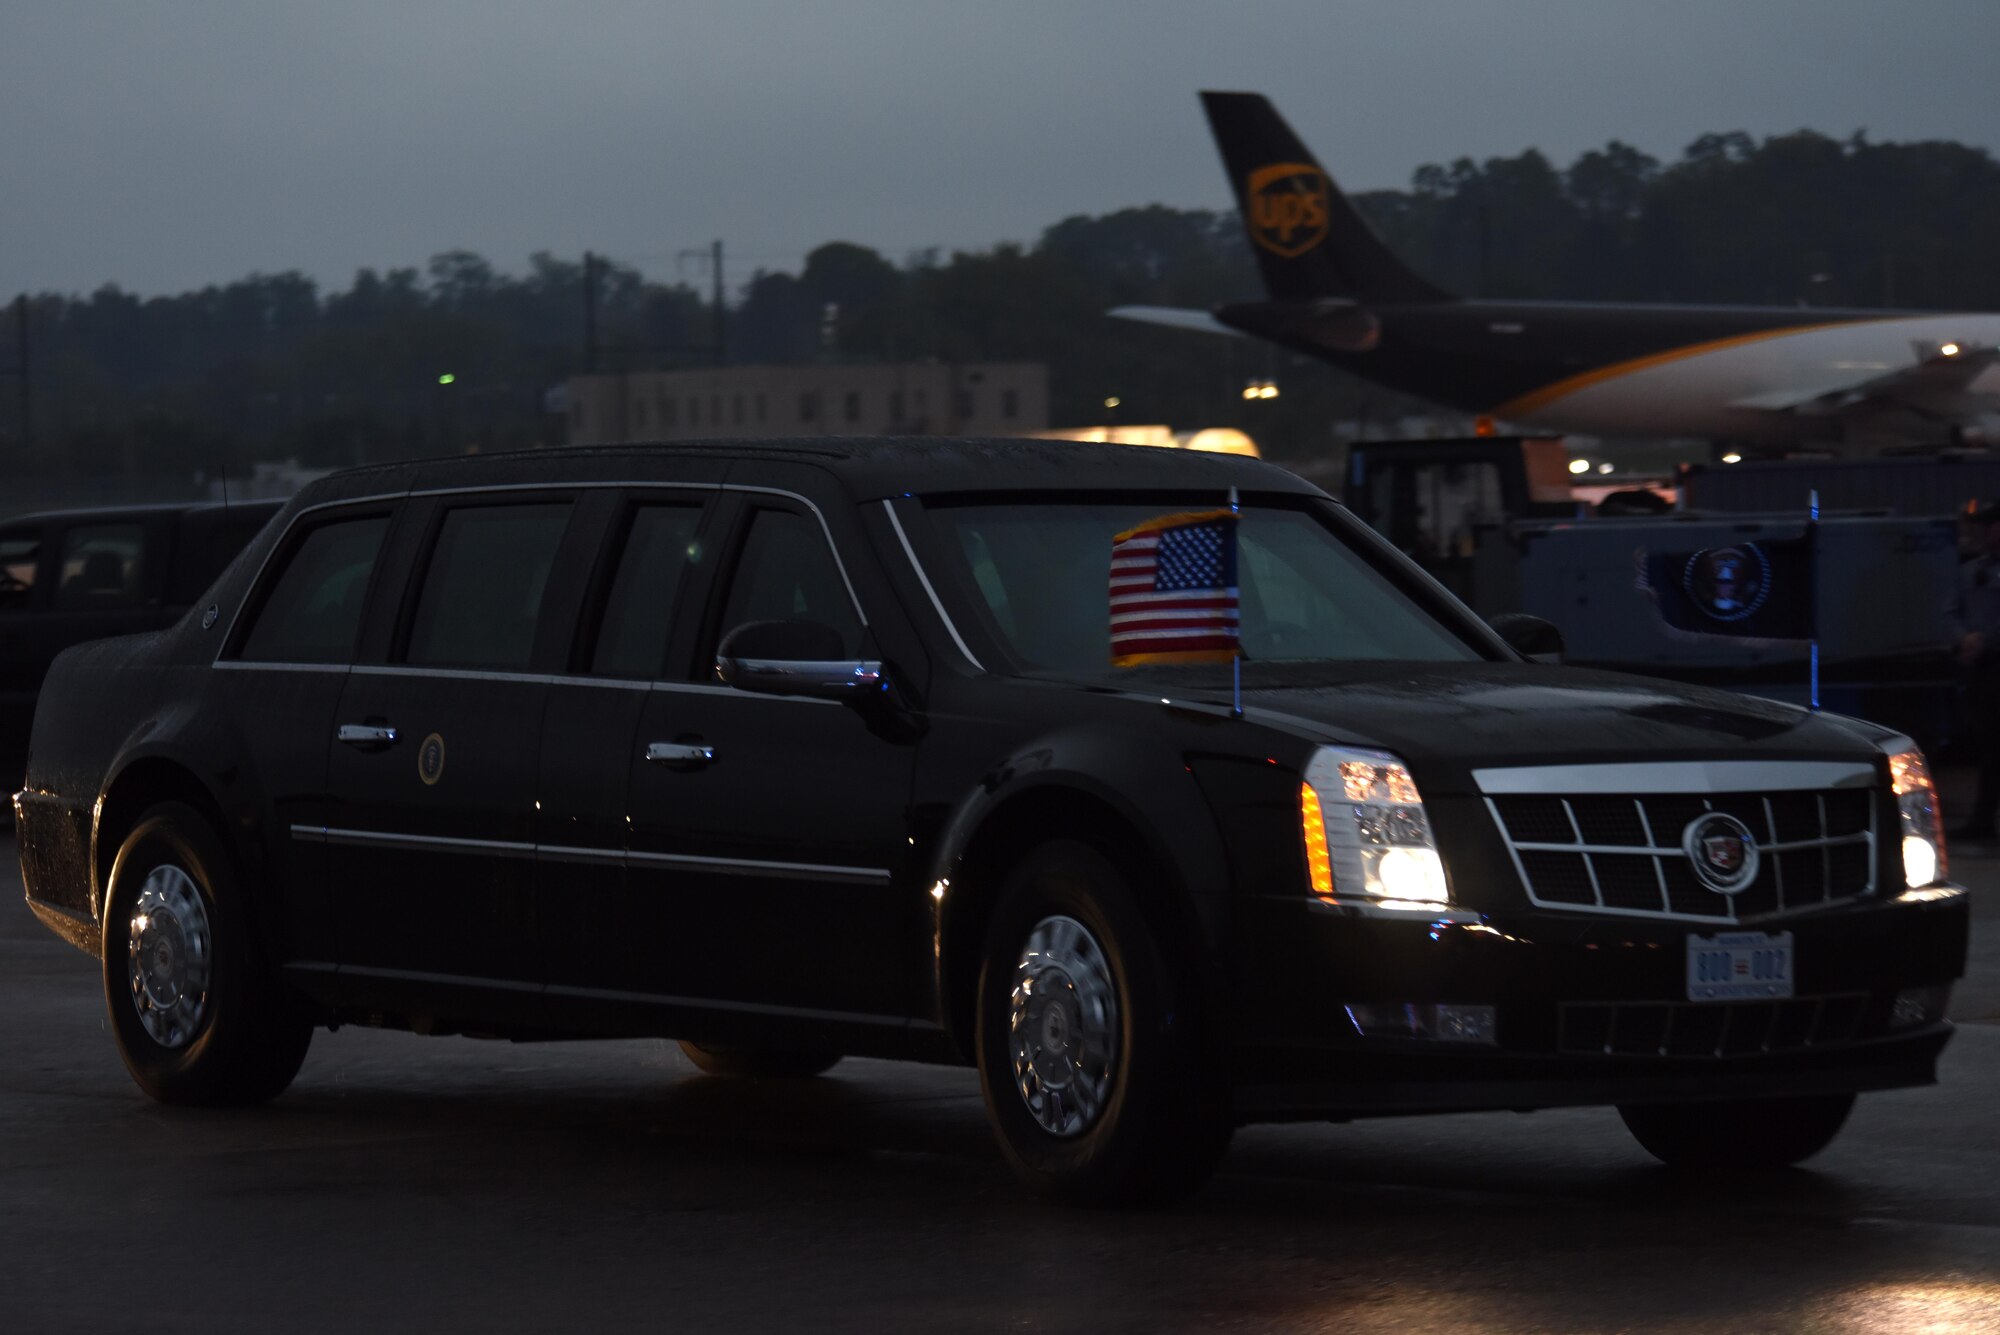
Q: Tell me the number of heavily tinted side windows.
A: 4